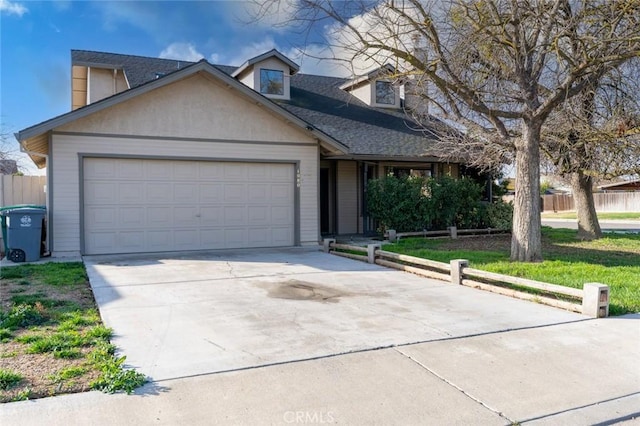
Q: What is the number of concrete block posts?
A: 6